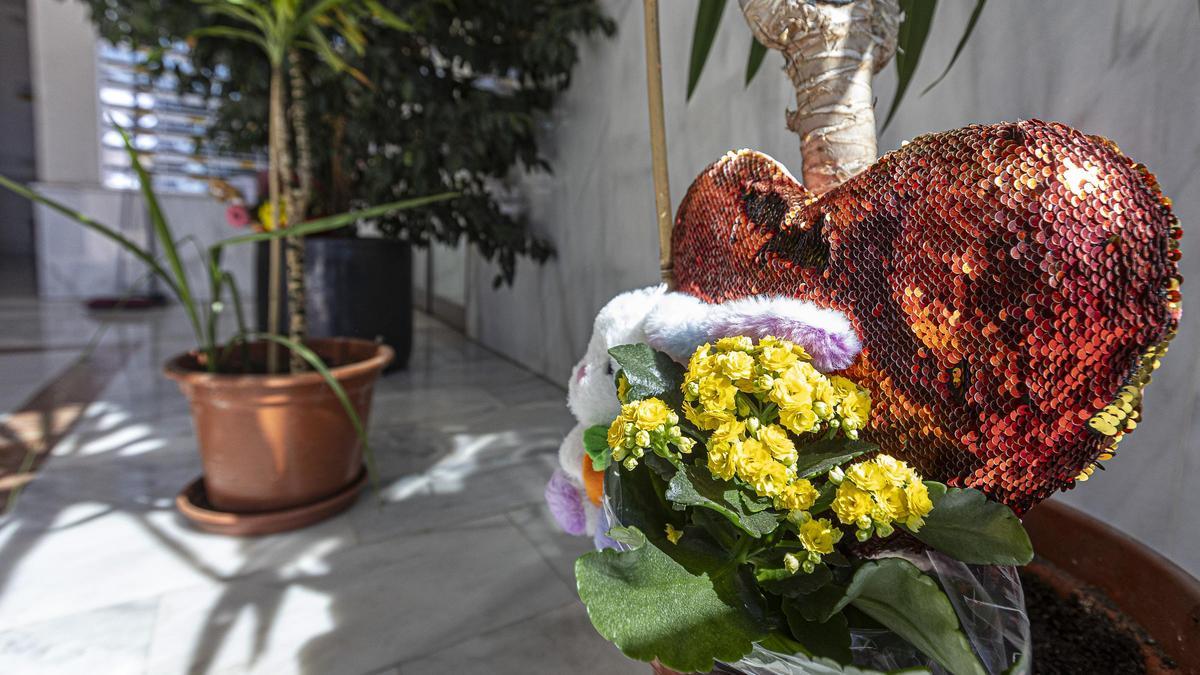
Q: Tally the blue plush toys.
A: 0